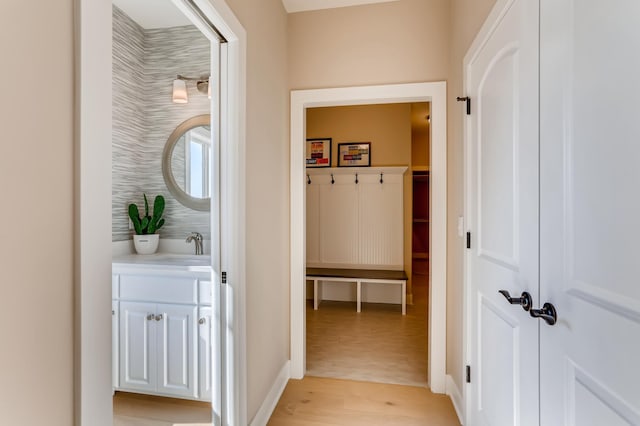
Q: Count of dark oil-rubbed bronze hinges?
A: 3